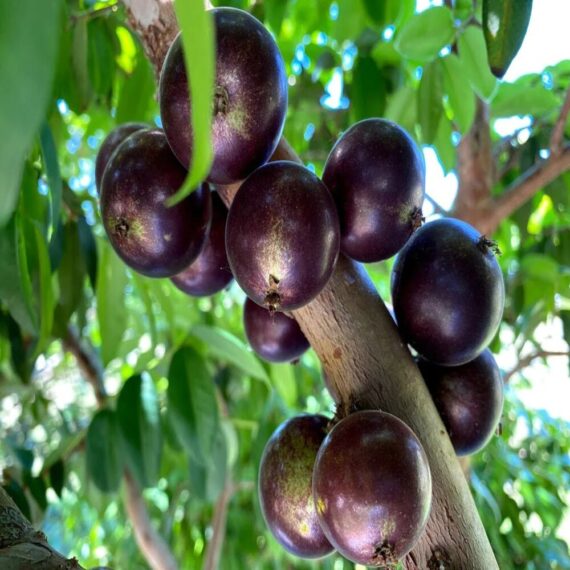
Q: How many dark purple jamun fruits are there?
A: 11